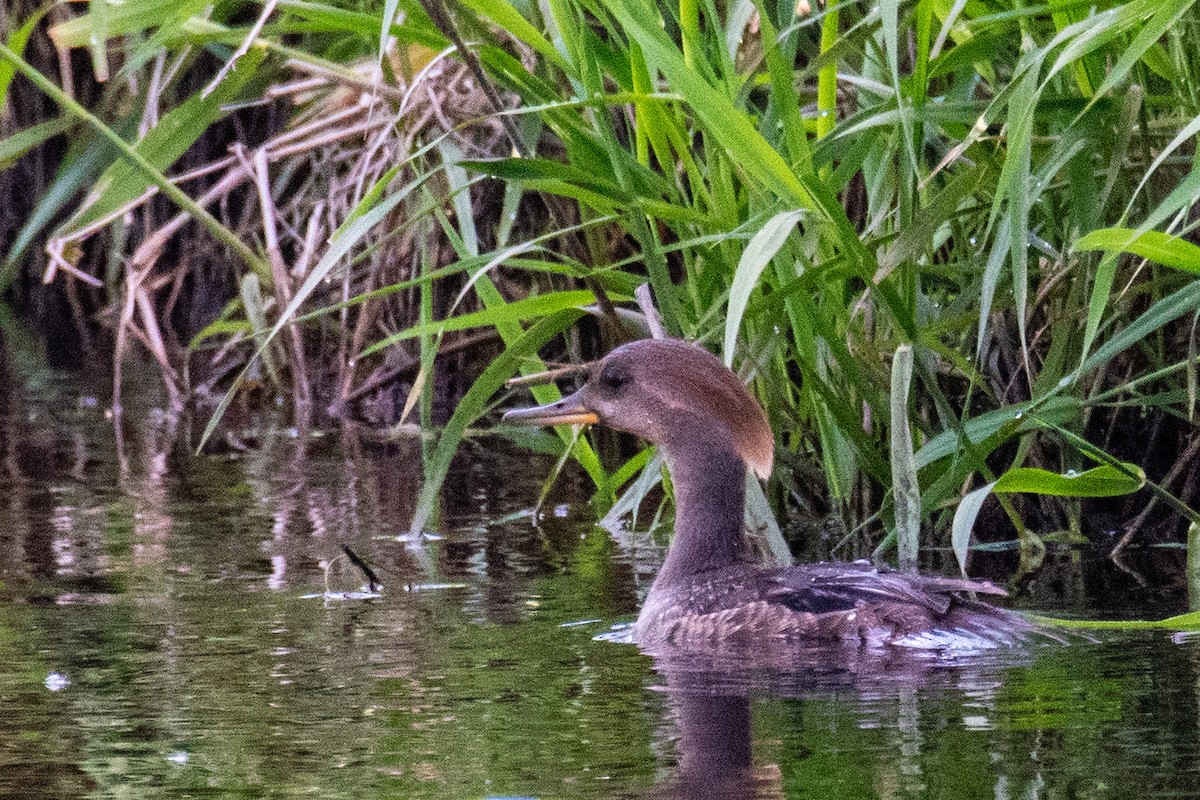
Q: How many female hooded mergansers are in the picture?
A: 1